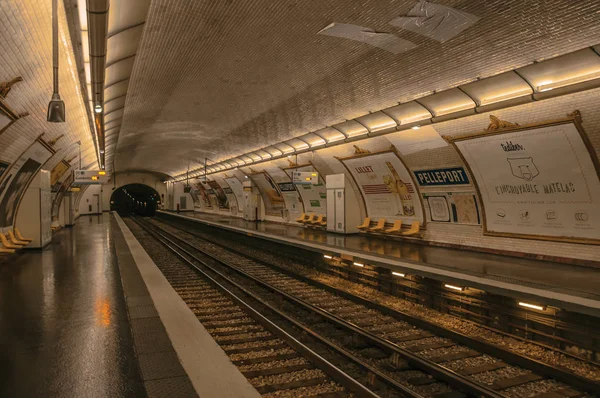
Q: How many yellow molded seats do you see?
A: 12